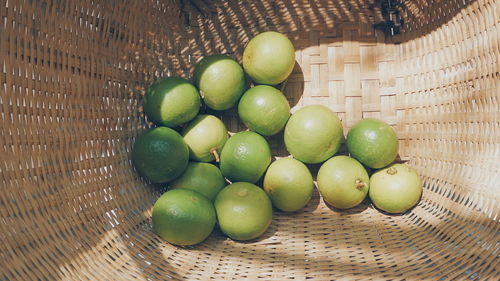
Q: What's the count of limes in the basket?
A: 15